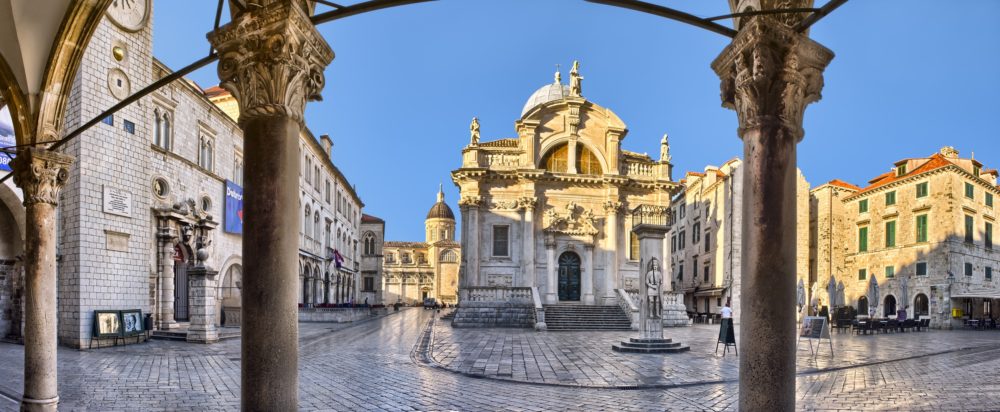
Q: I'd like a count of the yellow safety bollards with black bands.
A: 0